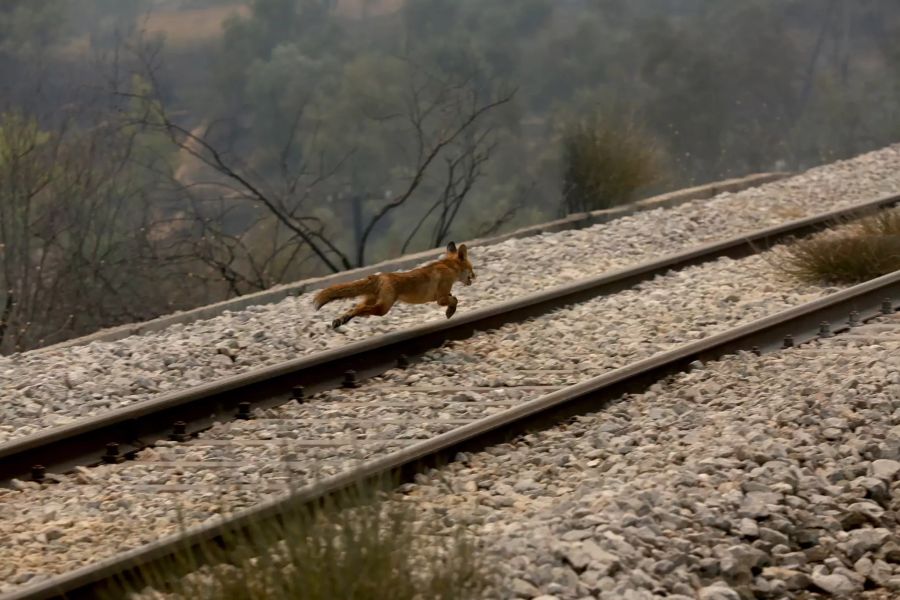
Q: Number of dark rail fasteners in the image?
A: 12